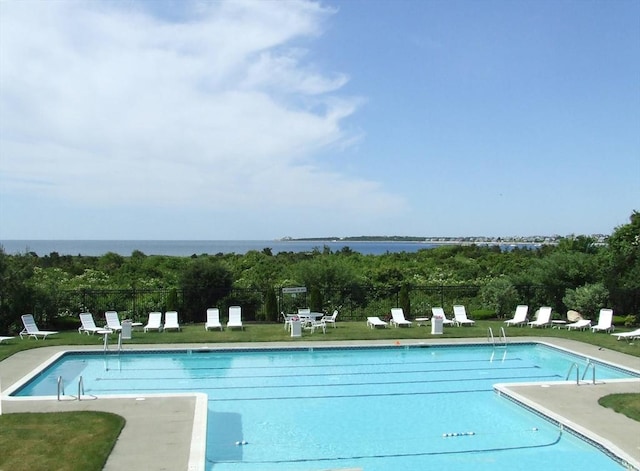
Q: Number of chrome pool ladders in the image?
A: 4